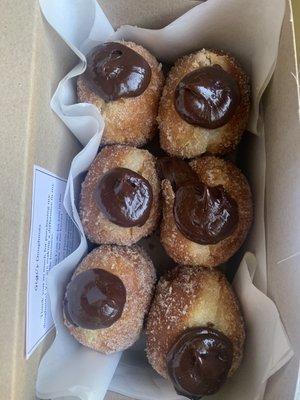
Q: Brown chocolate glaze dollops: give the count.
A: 6